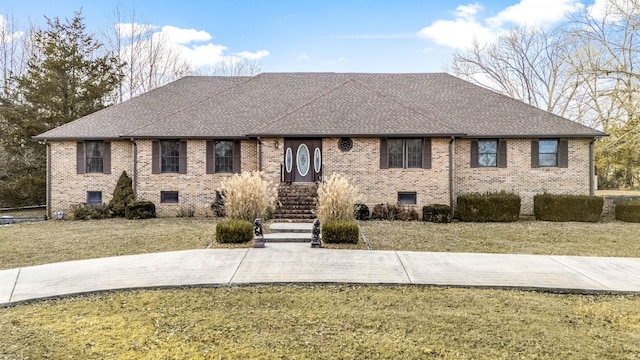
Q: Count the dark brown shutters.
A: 12